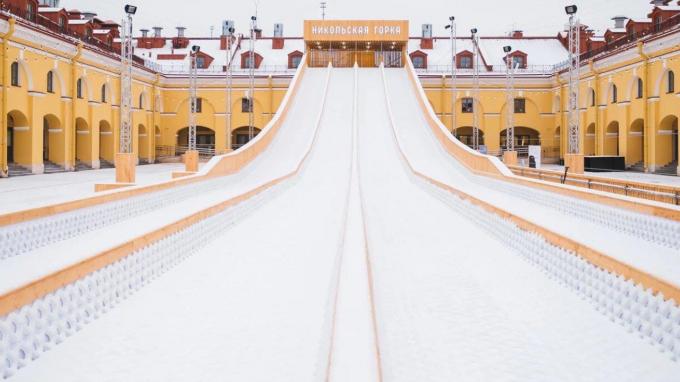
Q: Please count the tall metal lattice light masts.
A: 8